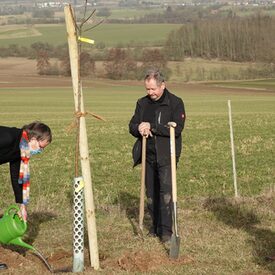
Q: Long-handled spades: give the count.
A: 2